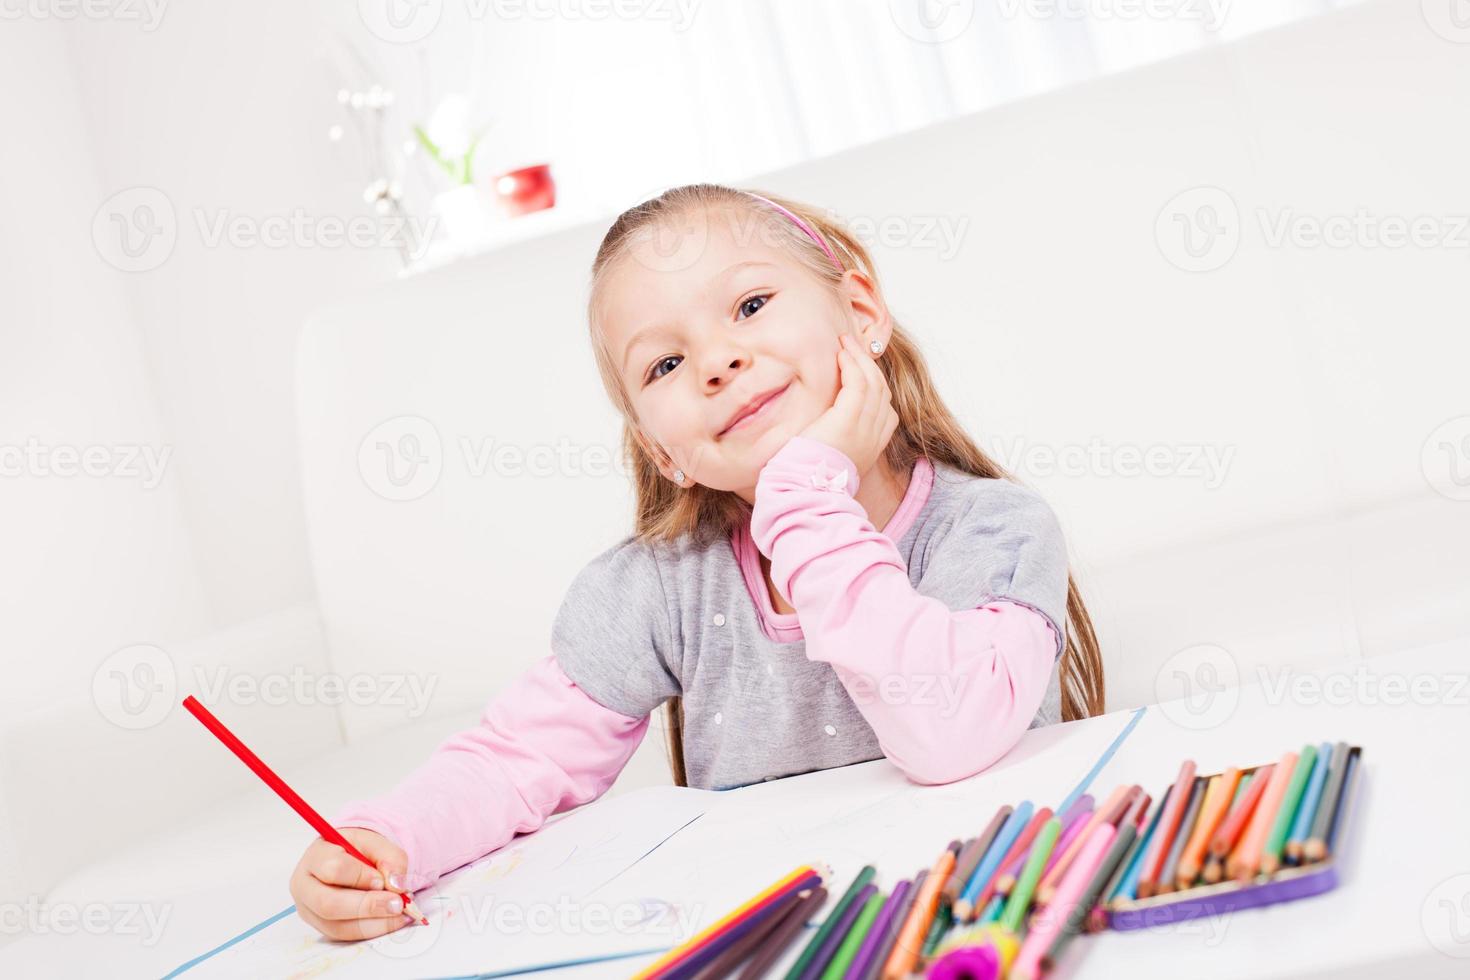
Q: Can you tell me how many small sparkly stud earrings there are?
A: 2